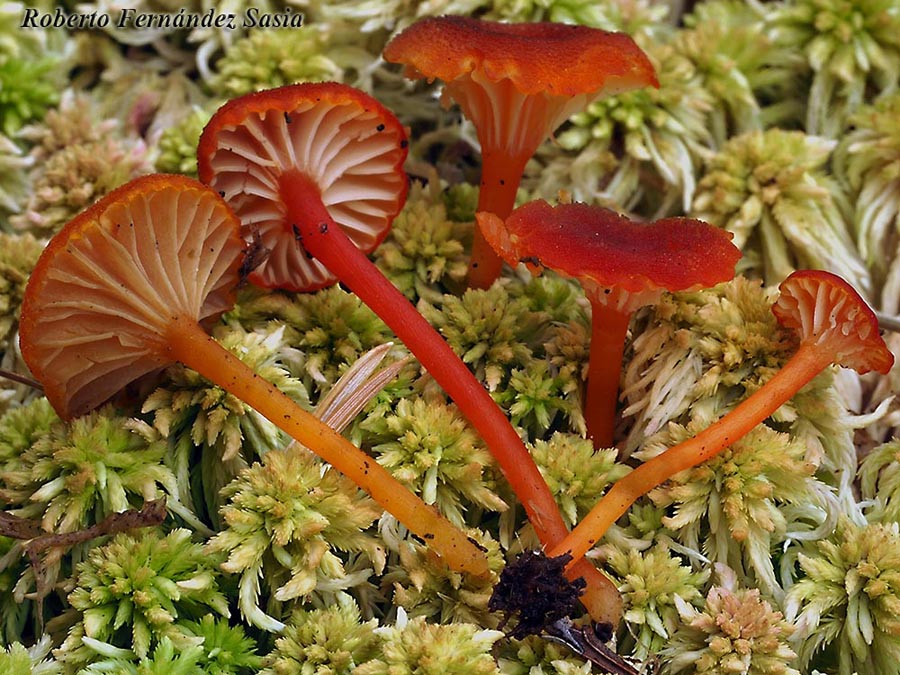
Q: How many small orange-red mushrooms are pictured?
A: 5